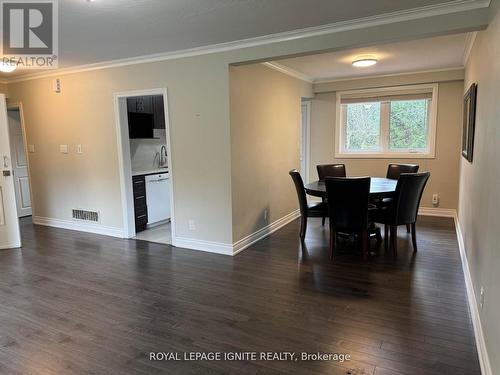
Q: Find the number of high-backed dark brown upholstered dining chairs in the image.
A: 5